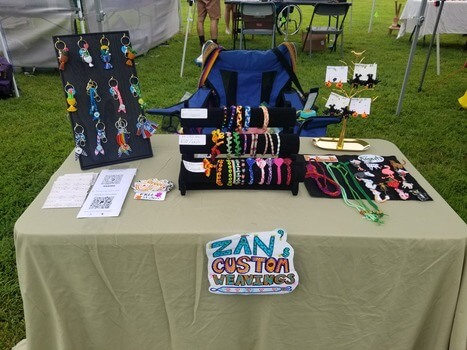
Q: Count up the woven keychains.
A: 12